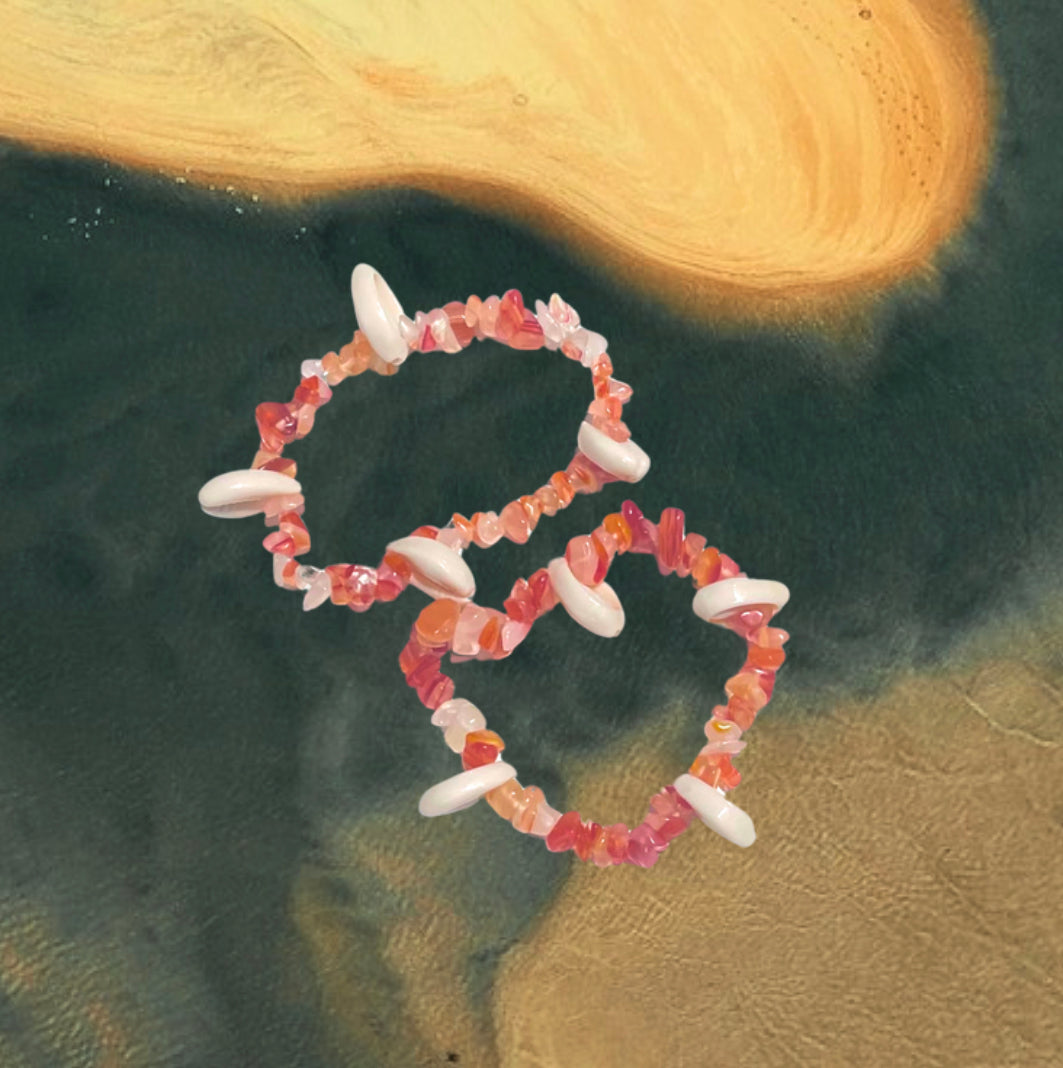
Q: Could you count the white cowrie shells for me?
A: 8